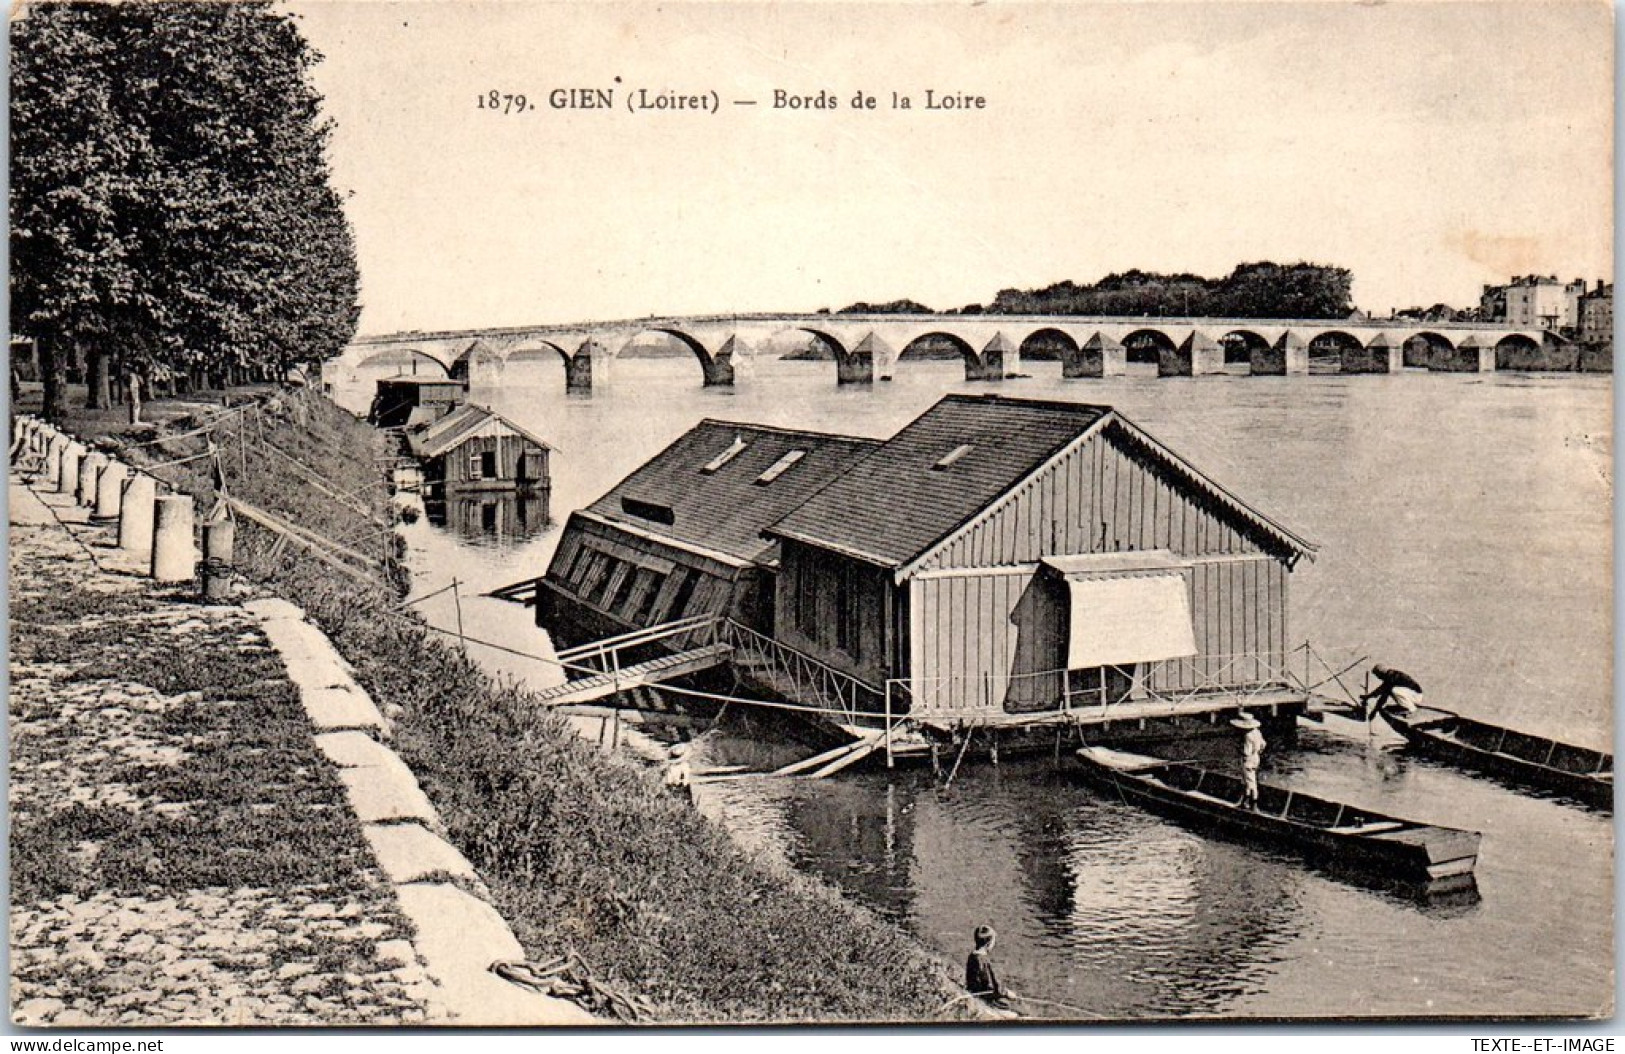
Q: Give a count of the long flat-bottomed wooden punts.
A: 2